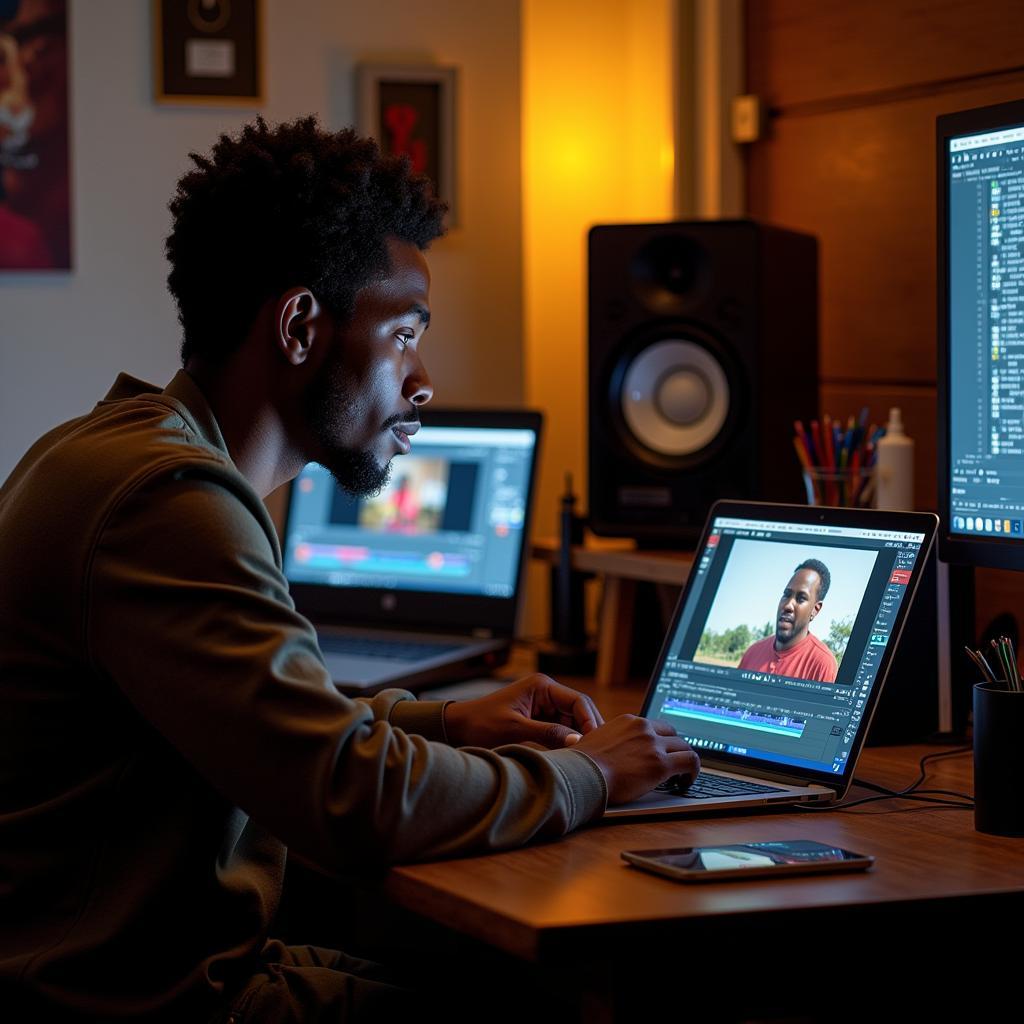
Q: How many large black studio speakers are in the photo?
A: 1